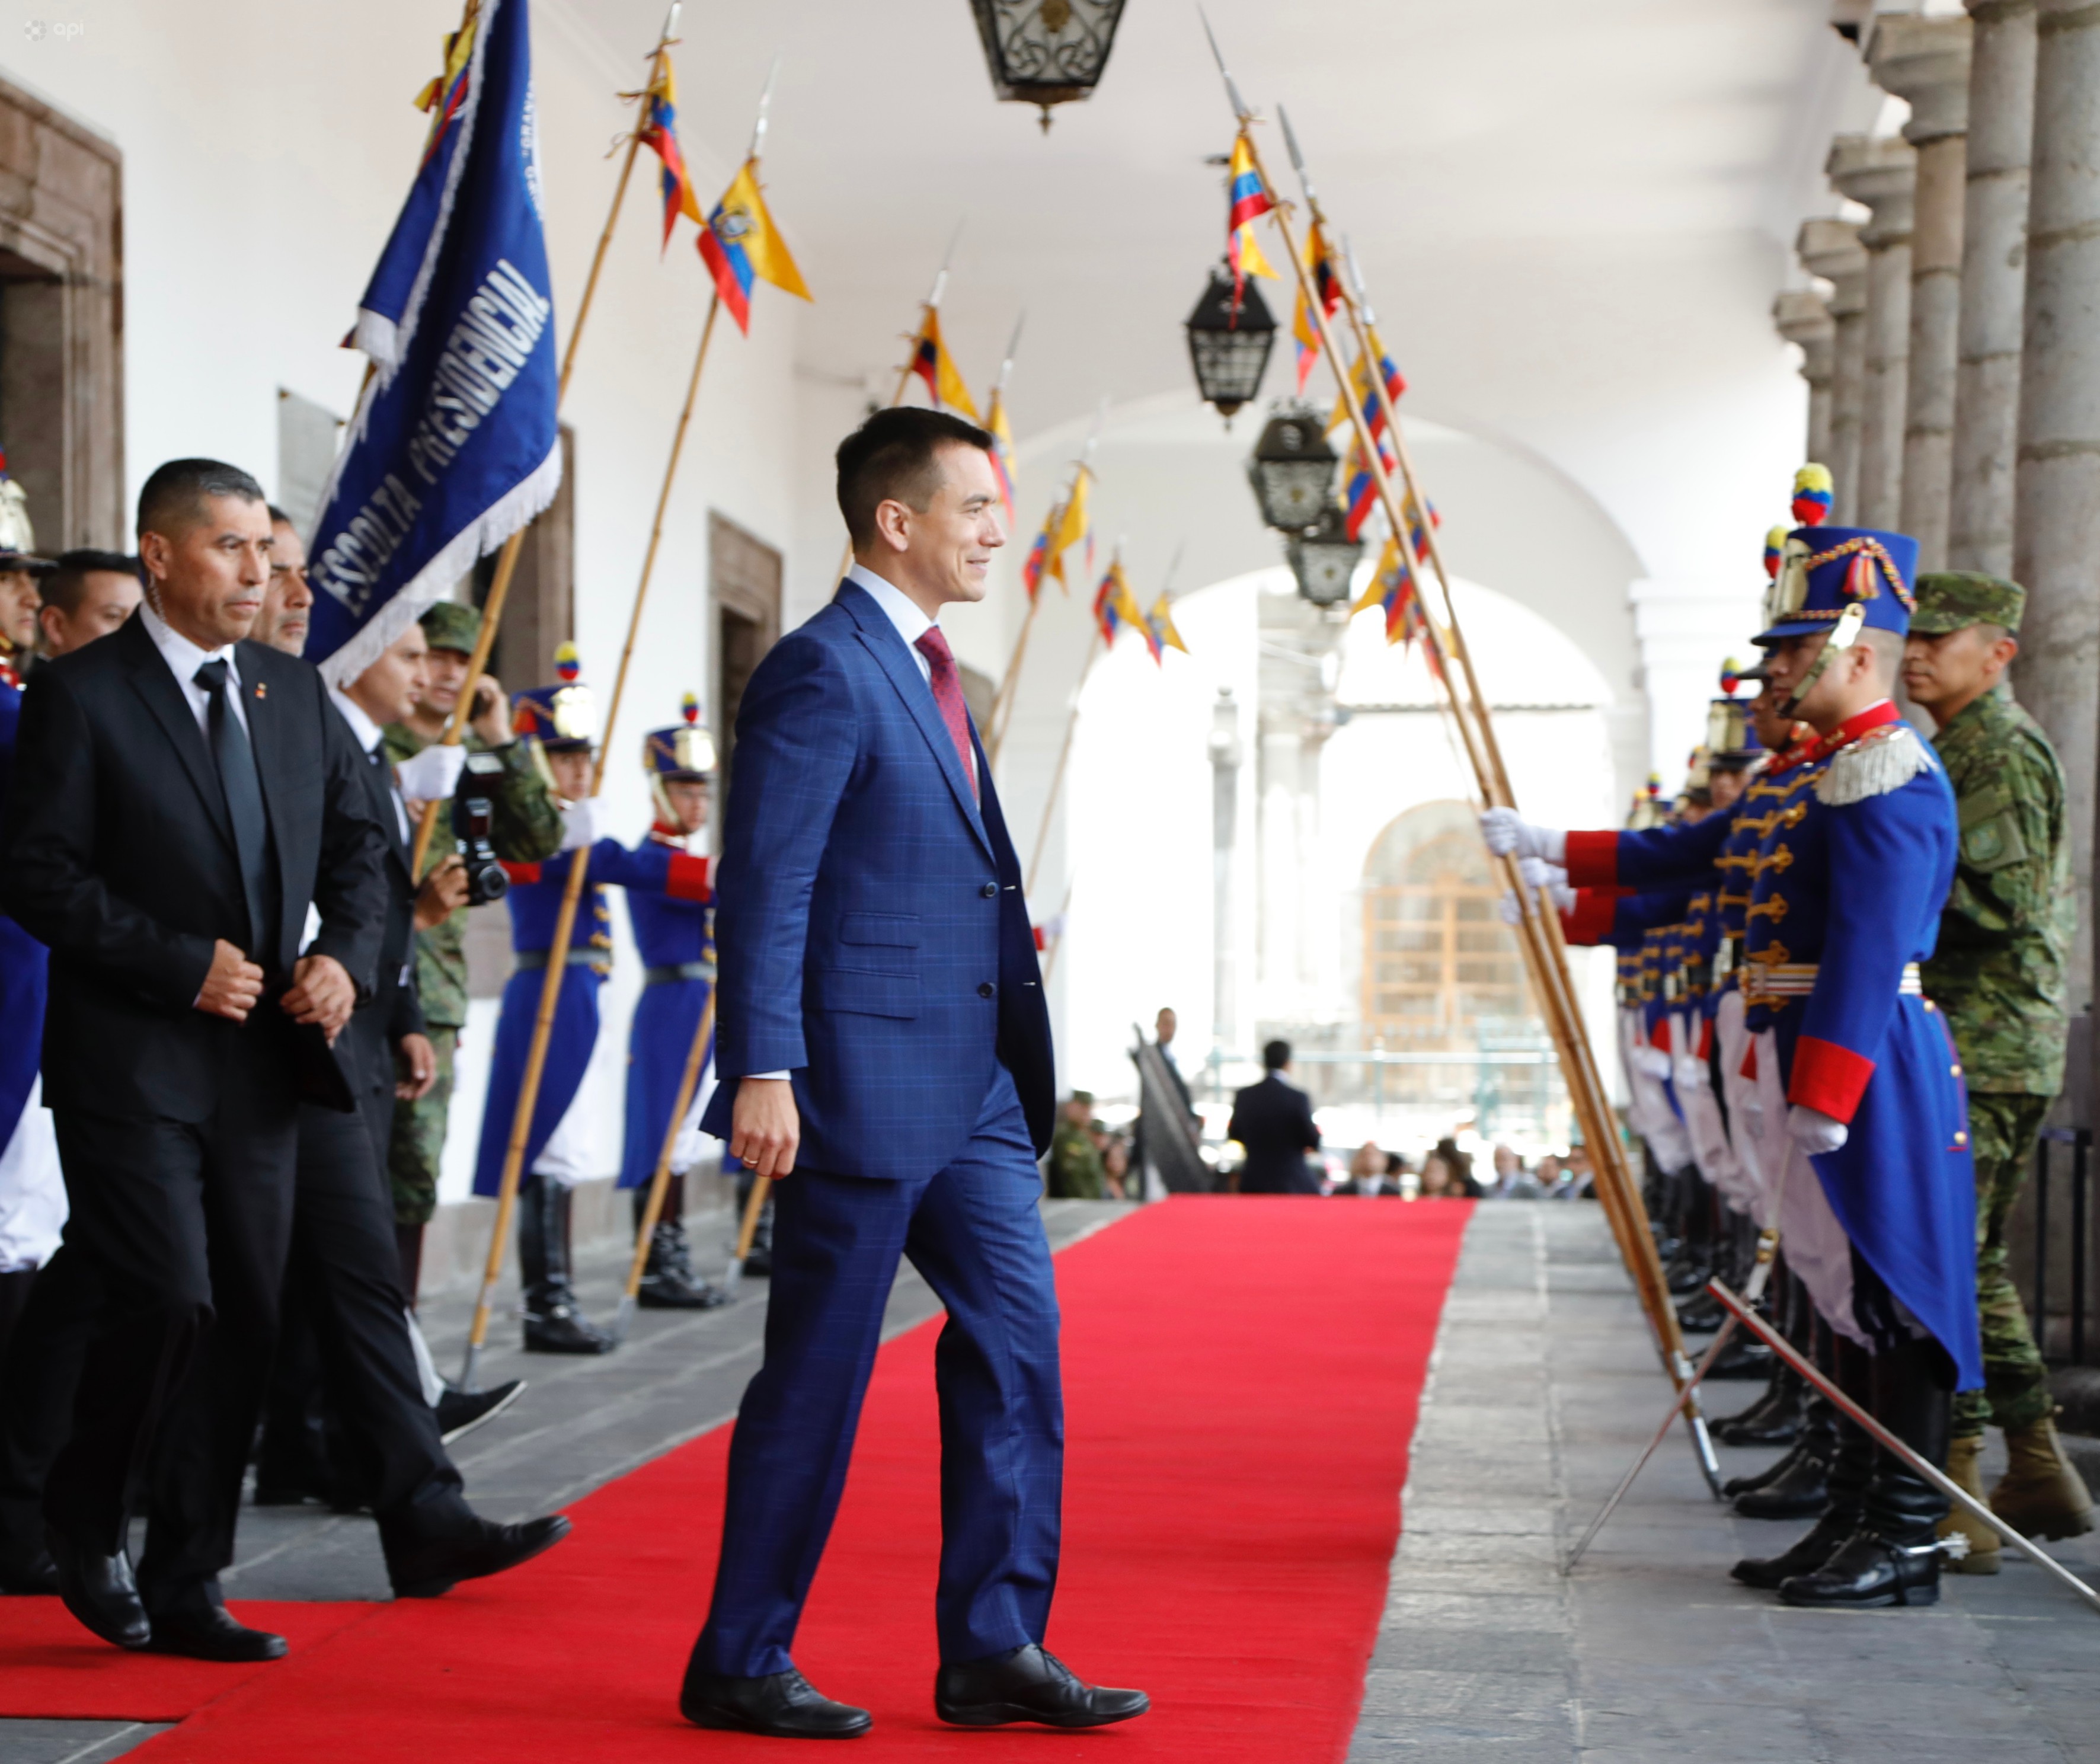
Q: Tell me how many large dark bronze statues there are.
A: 0